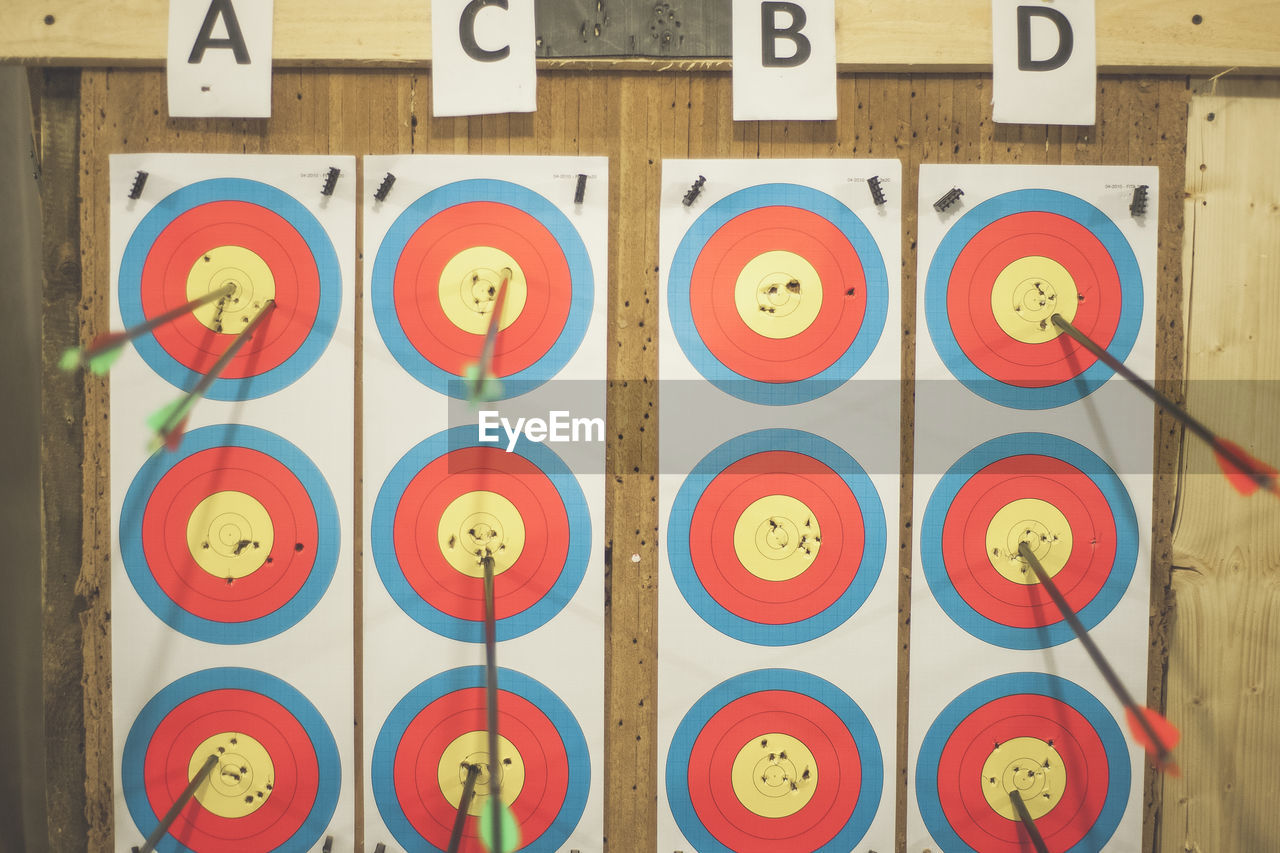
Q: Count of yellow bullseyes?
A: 12